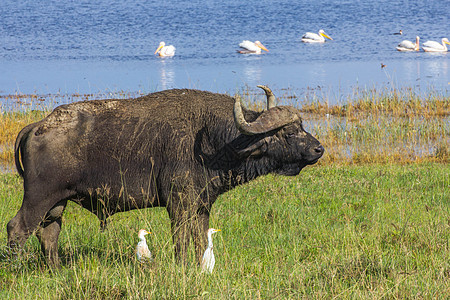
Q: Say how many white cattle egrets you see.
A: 2